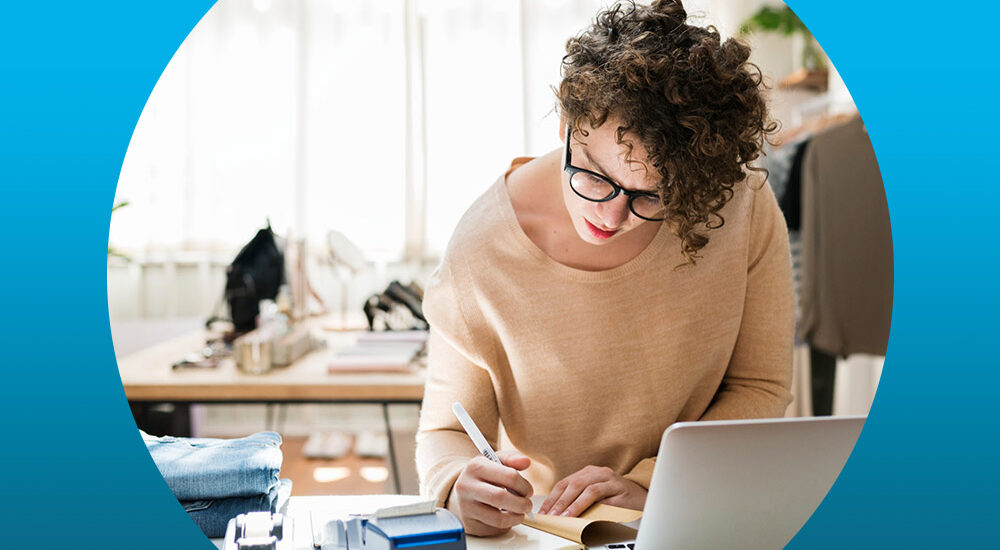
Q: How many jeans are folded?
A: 2